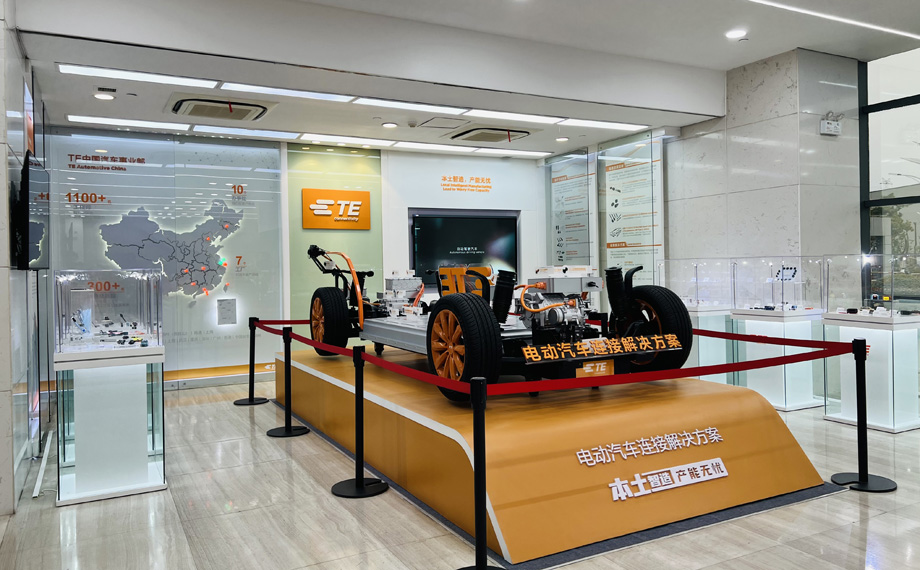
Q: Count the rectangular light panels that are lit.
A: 10